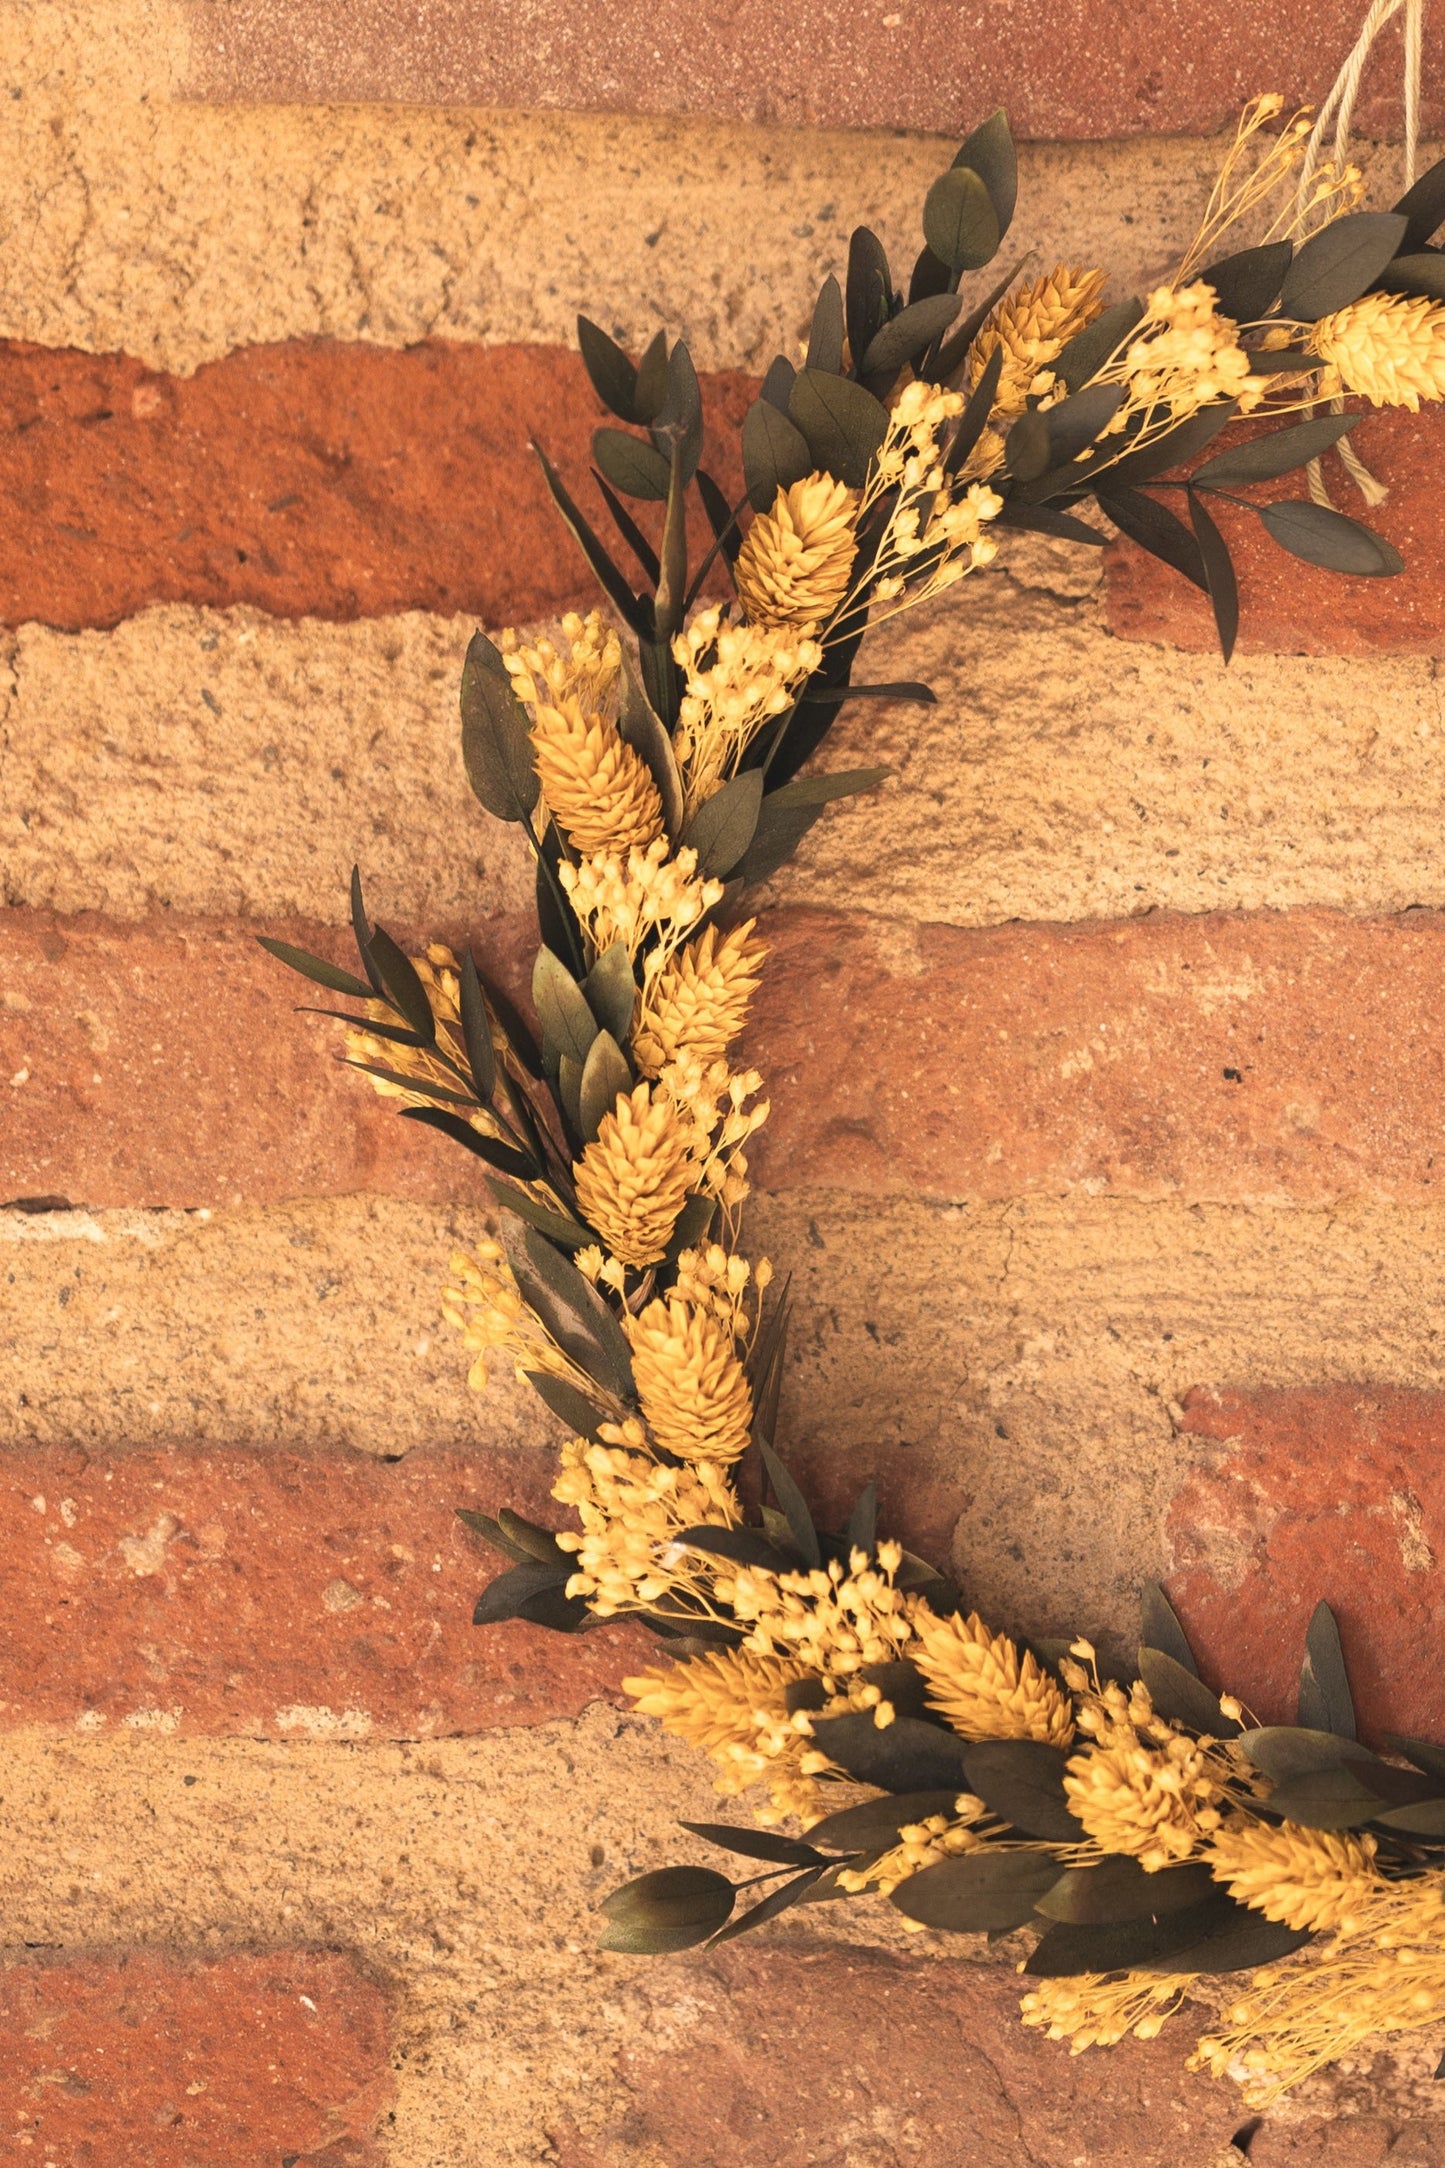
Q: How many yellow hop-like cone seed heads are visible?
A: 11